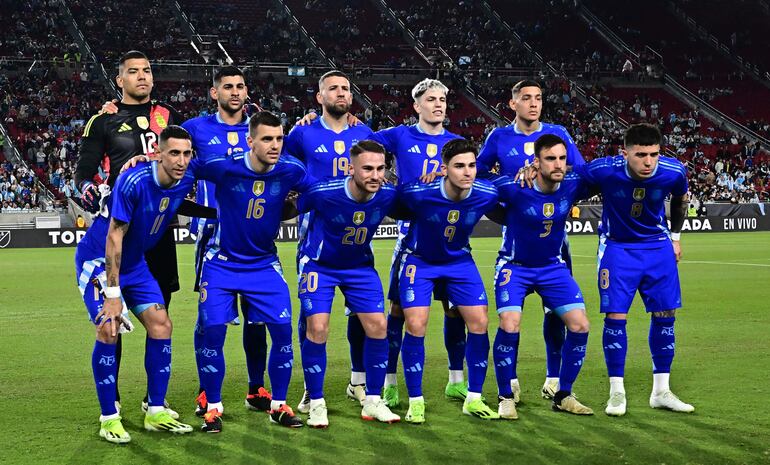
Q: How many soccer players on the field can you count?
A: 11